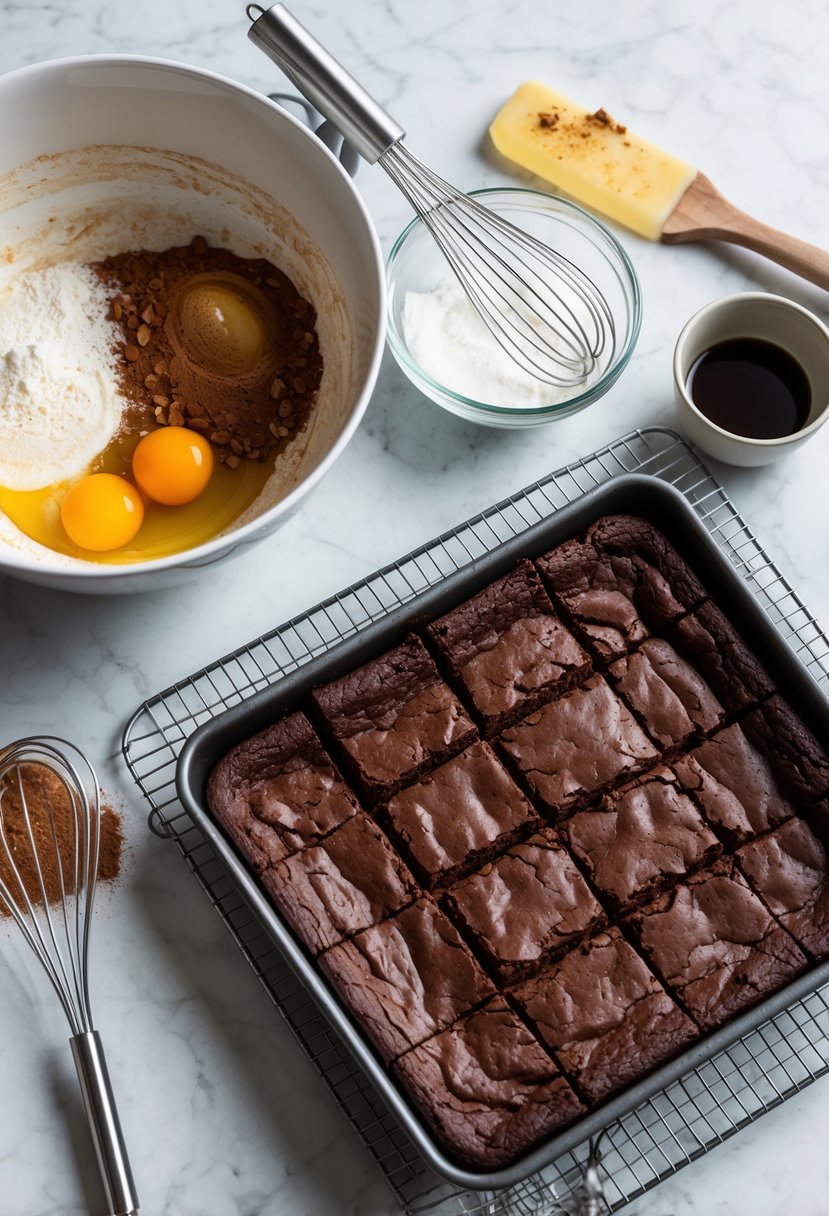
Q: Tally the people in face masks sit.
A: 0